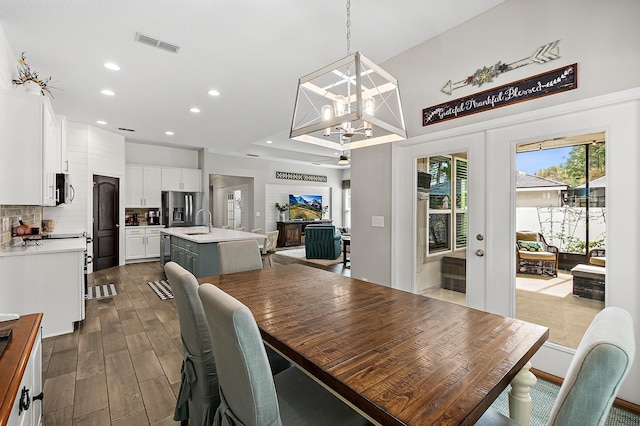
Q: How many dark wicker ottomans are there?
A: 1